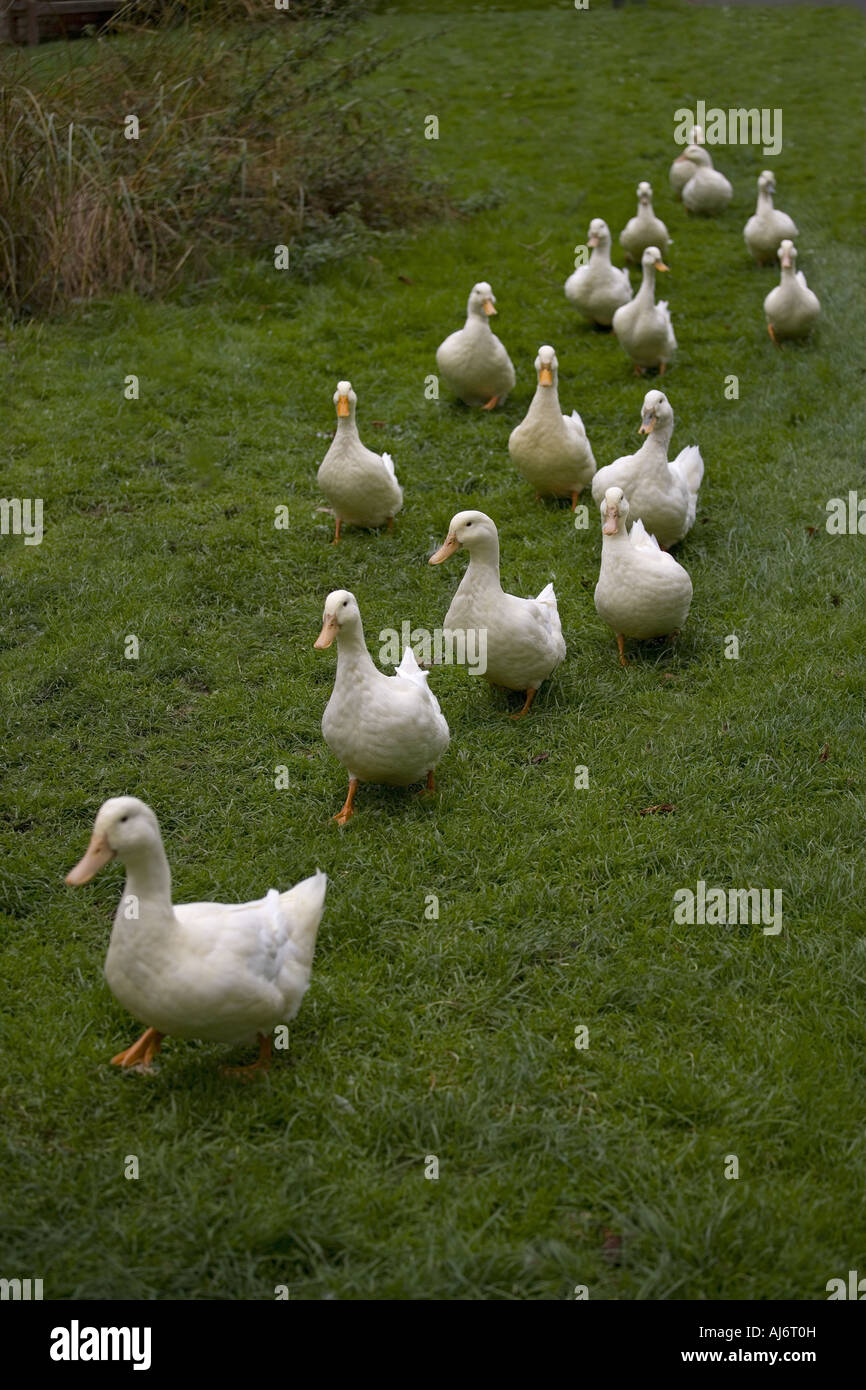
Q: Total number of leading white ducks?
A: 1